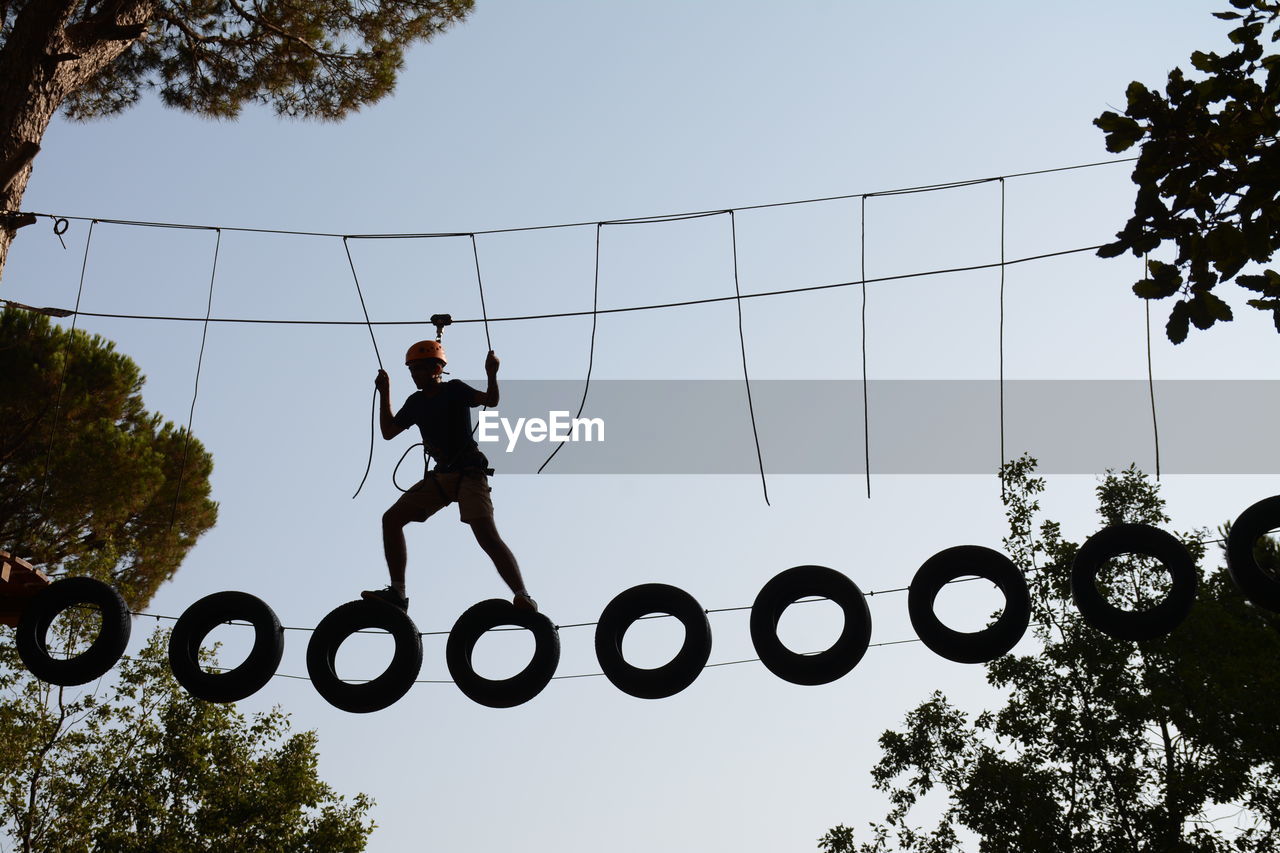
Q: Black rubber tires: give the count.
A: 9